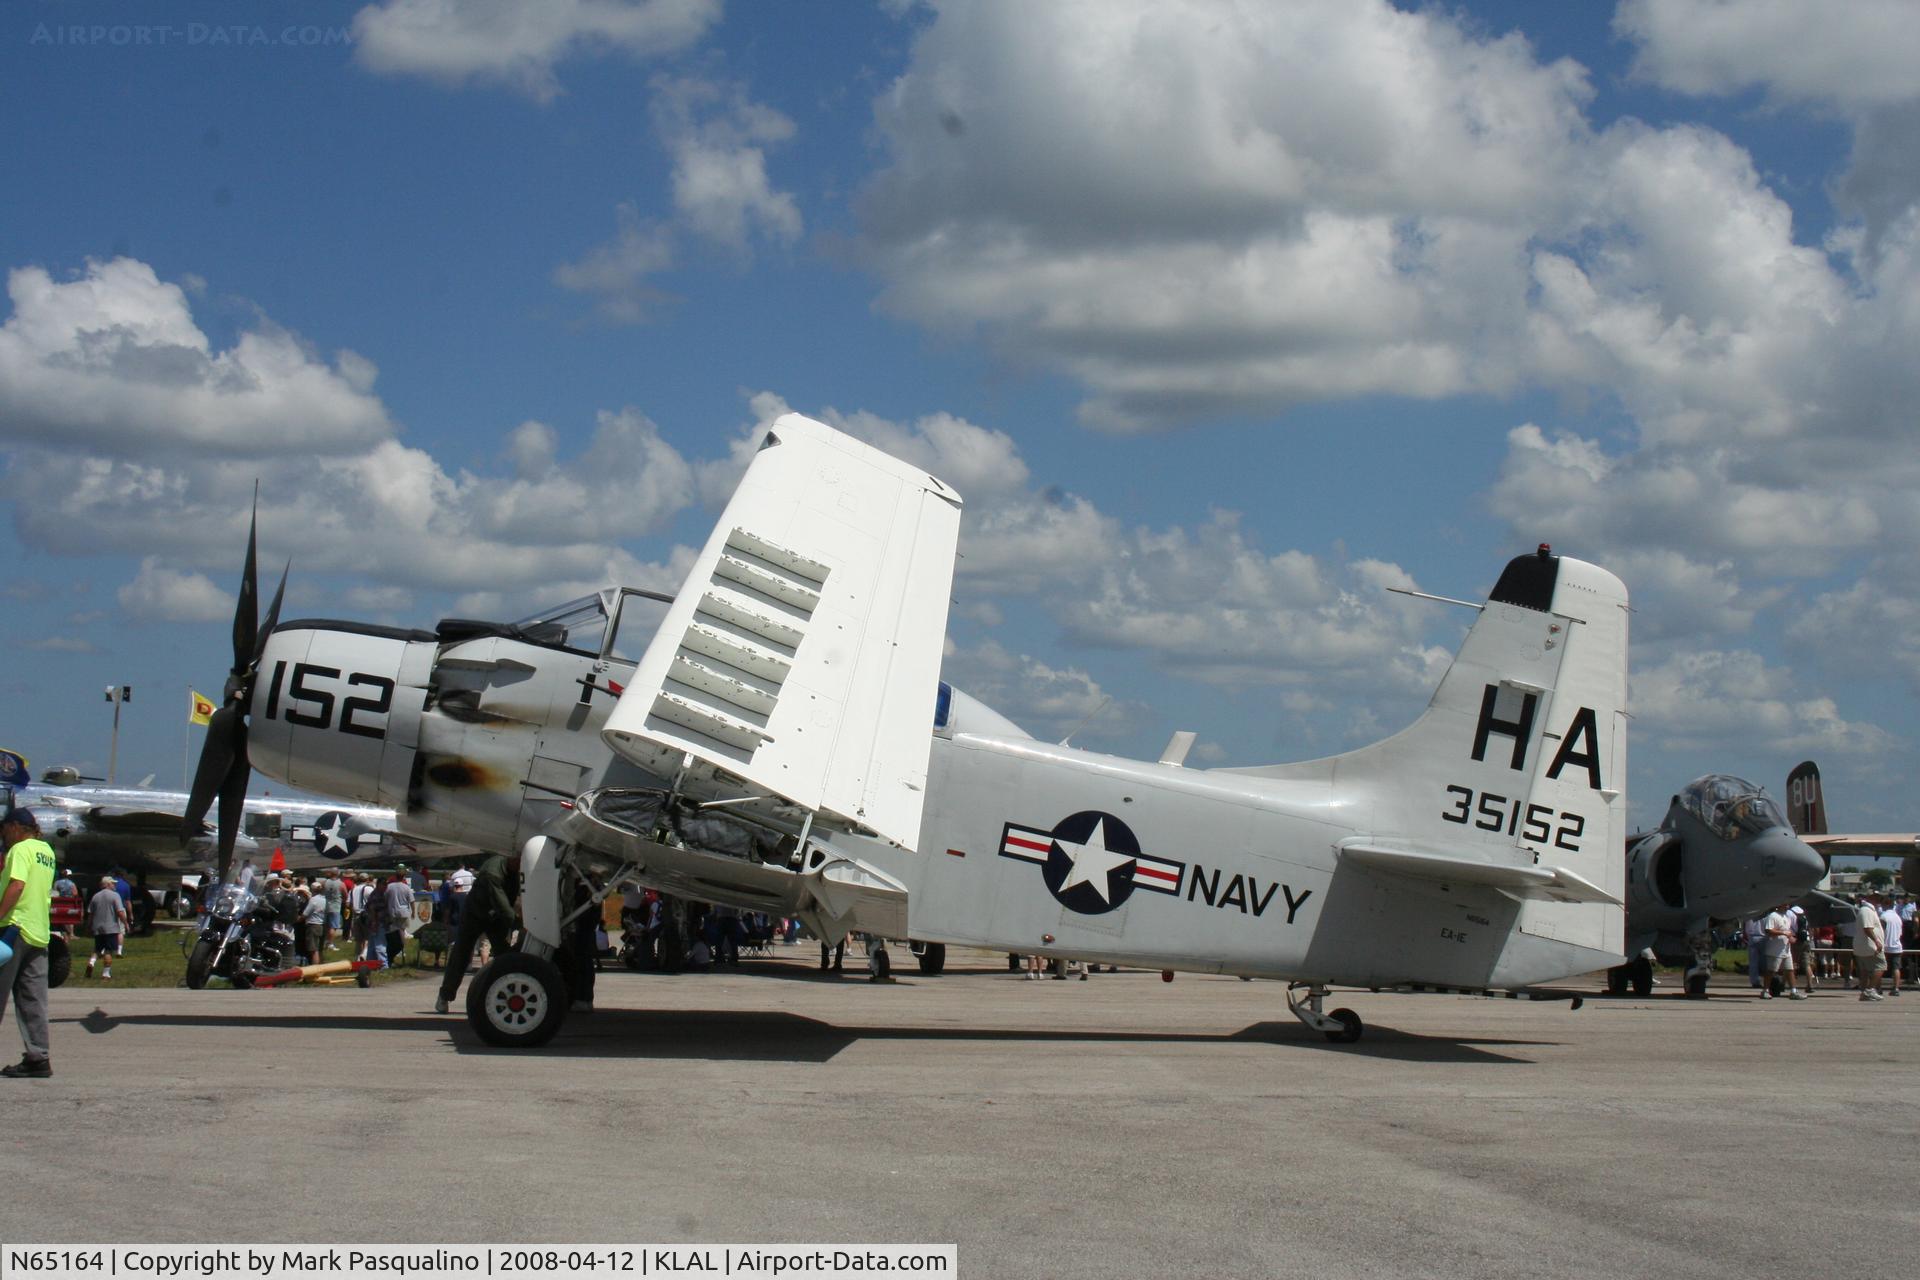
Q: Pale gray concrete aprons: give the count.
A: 1